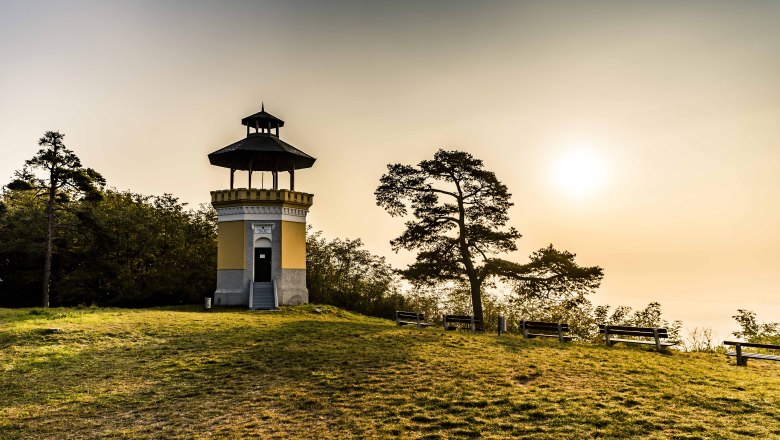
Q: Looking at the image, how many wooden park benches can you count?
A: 5